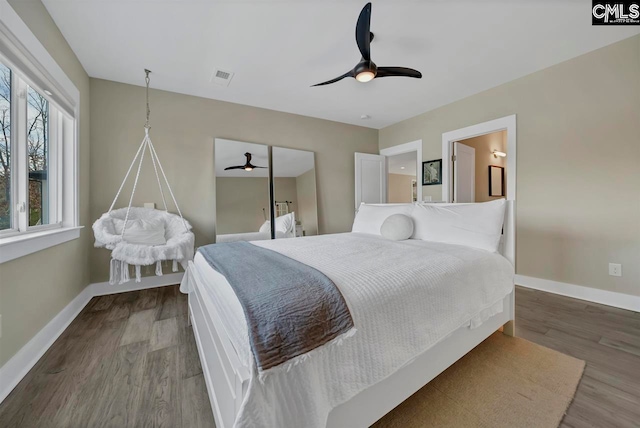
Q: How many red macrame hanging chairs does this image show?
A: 0